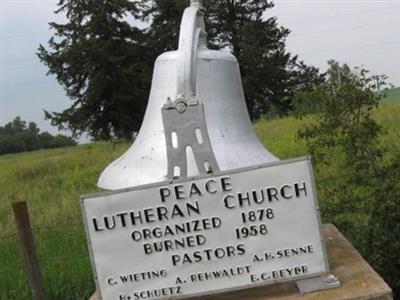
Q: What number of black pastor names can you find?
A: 5